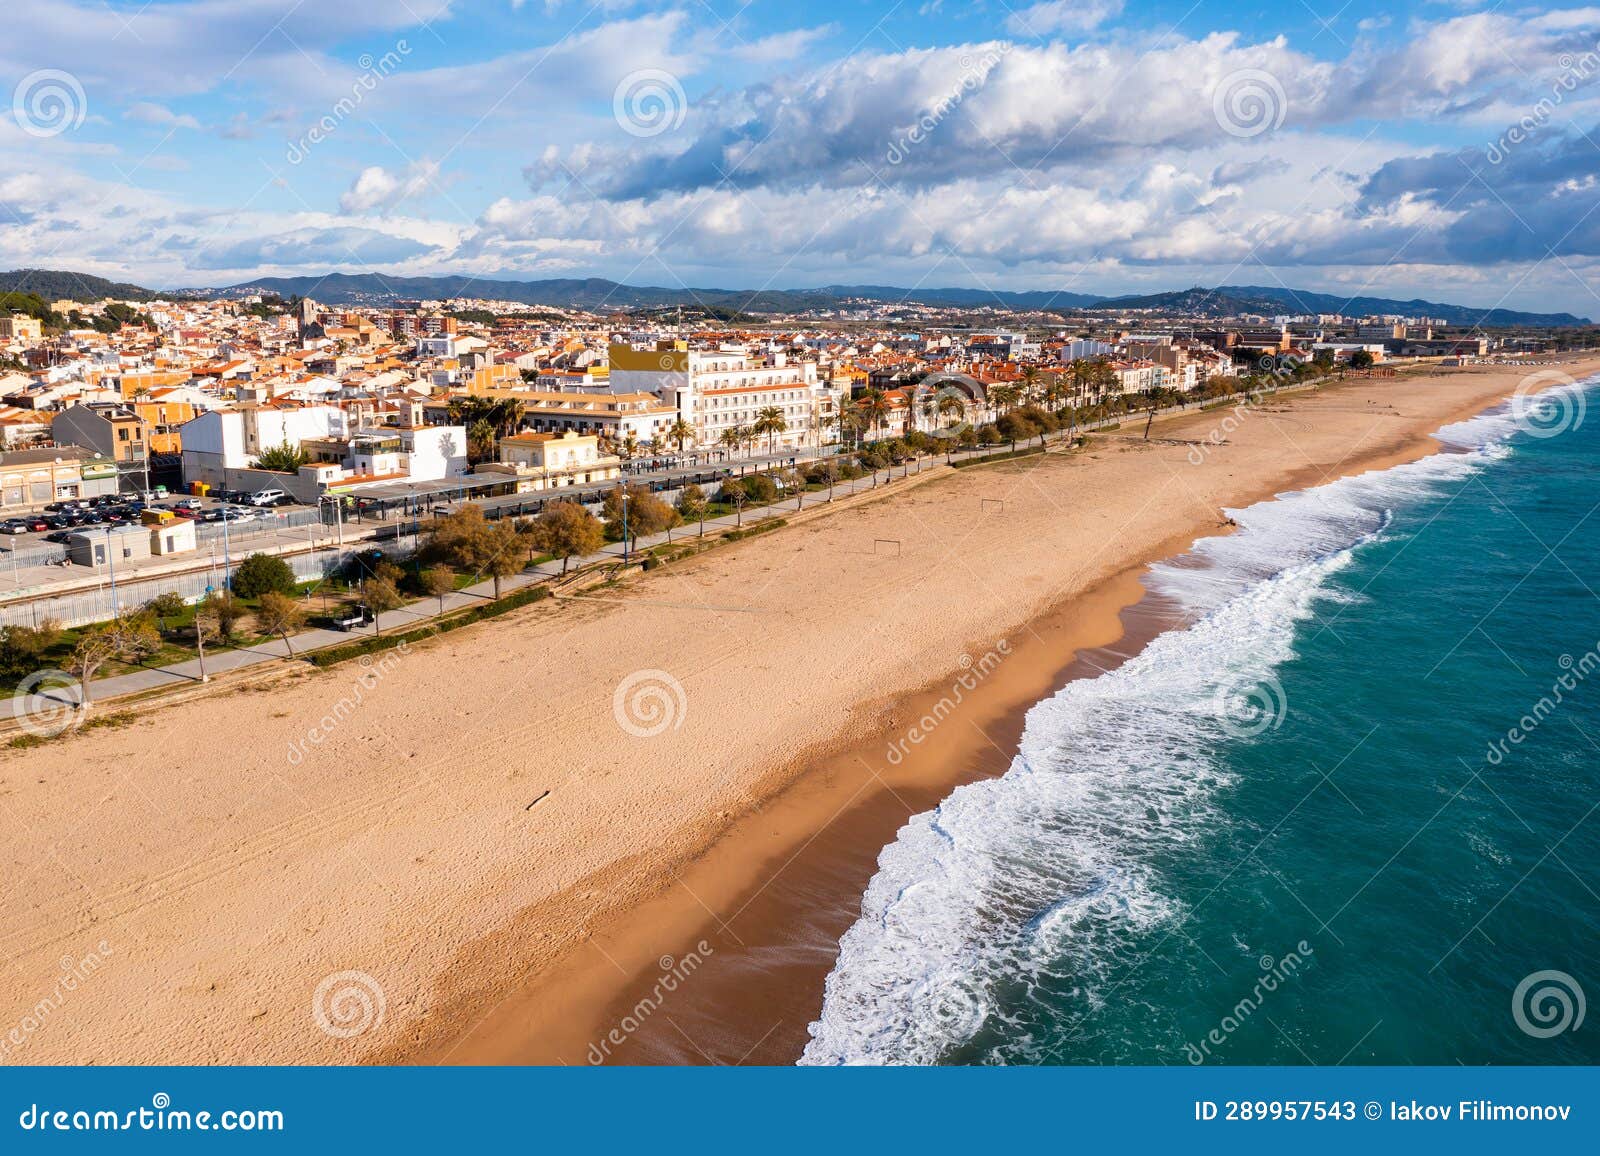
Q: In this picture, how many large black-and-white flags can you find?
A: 0